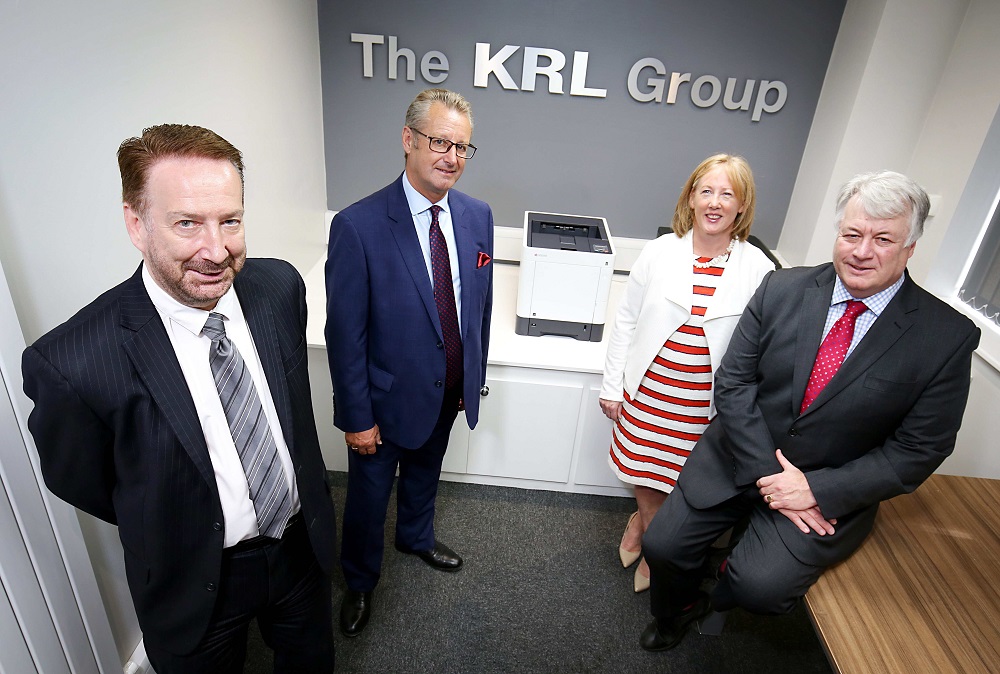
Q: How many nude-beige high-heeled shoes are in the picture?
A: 2